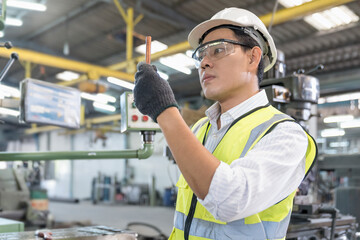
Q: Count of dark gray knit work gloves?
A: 1